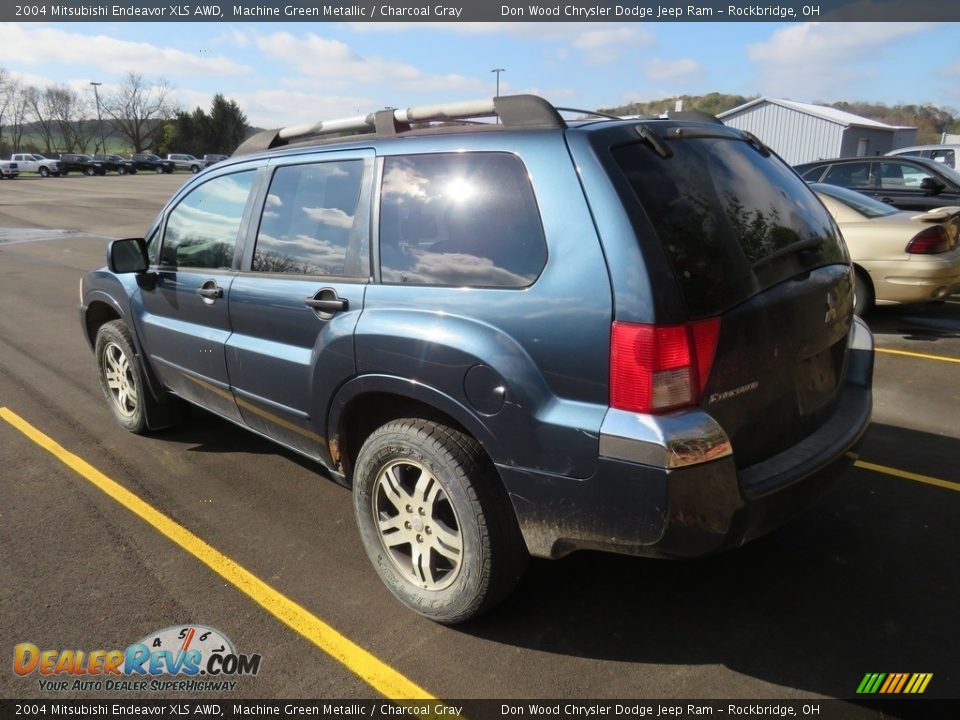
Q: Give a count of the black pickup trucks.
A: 3